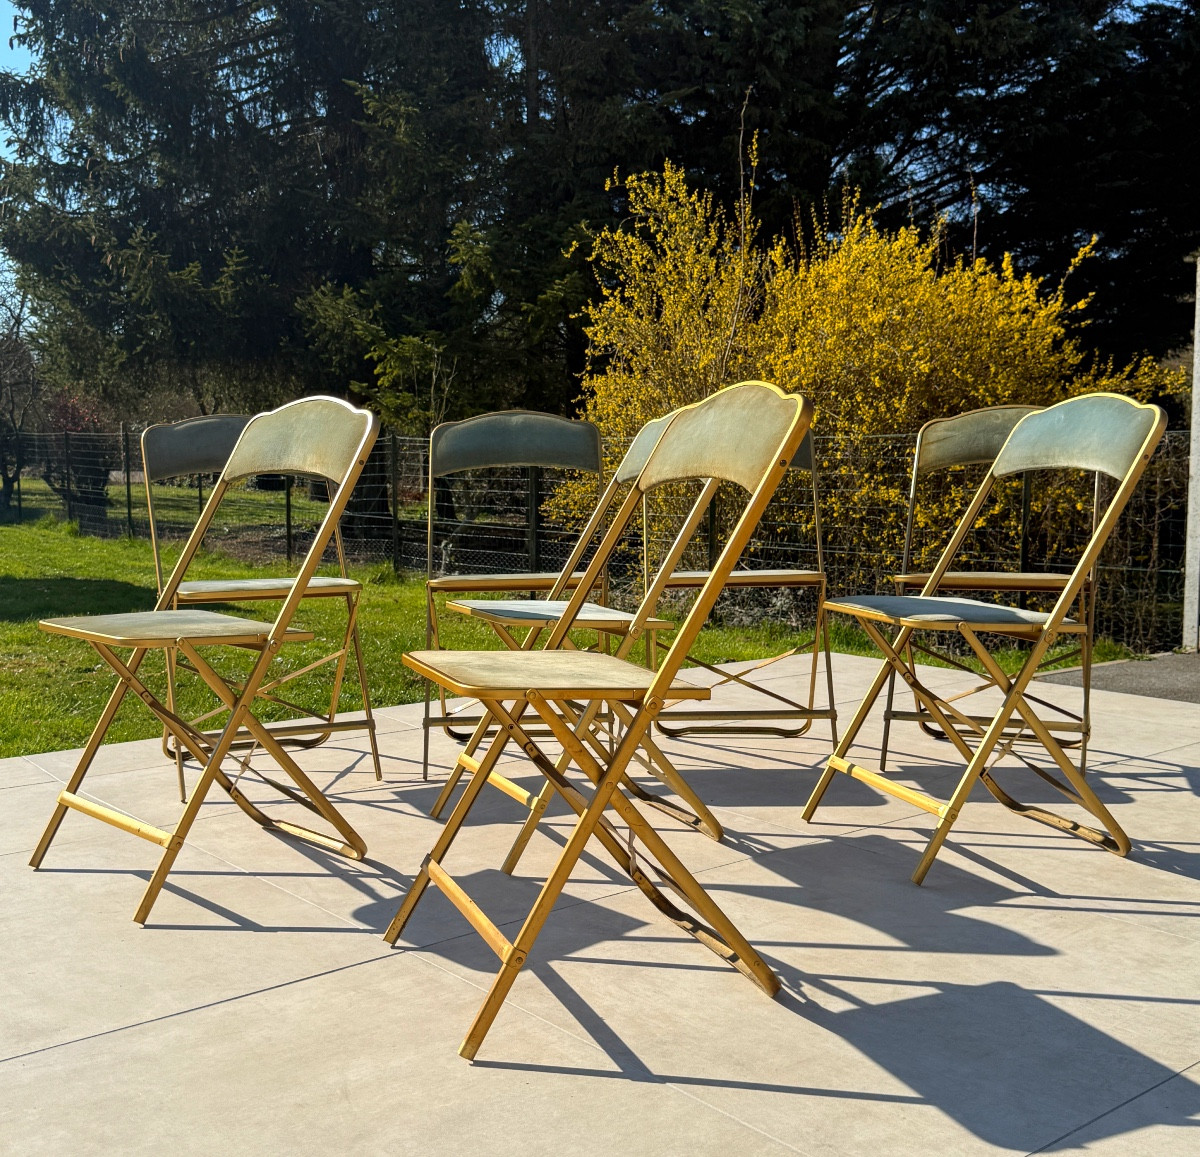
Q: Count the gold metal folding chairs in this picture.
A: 8